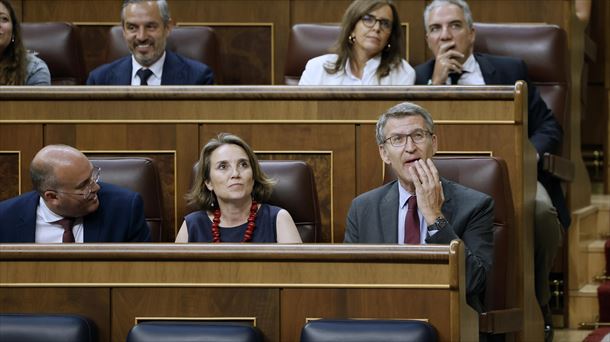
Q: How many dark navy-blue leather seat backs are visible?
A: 3